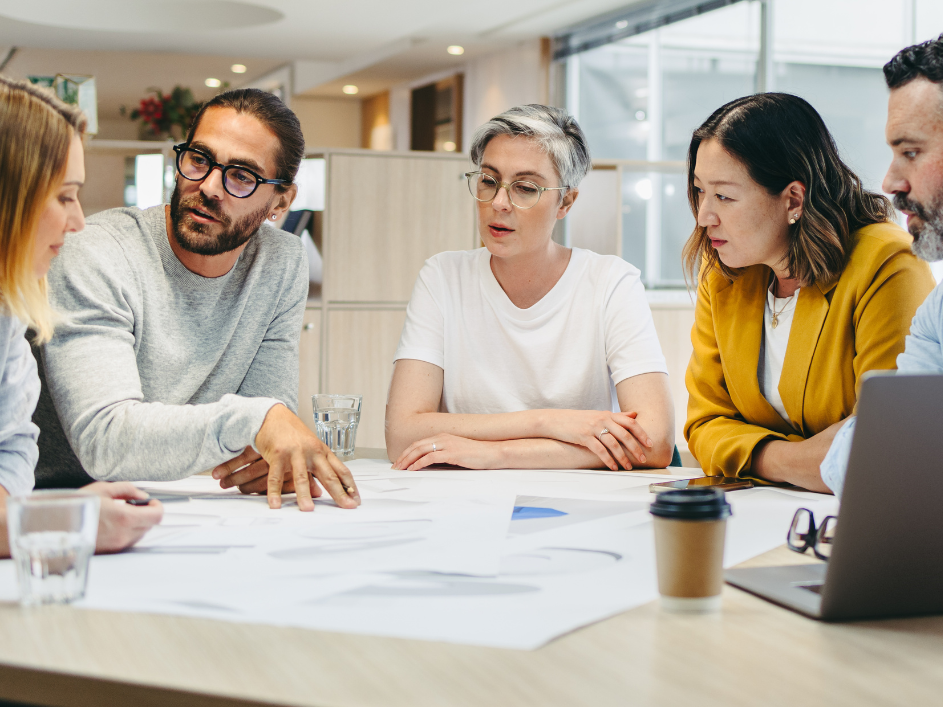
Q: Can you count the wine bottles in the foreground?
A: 0